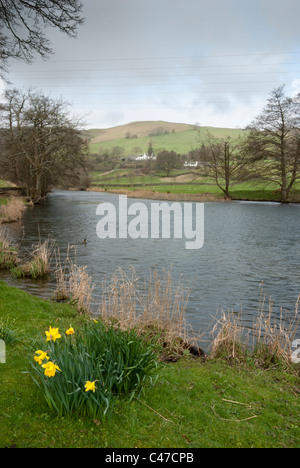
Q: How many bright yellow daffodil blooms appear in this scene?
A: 5